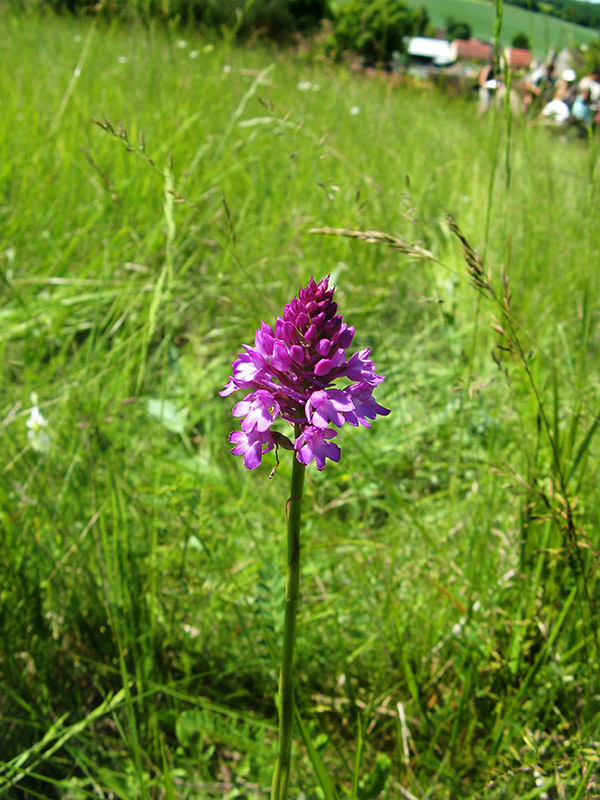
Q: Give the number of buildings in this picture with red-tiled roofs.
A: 2